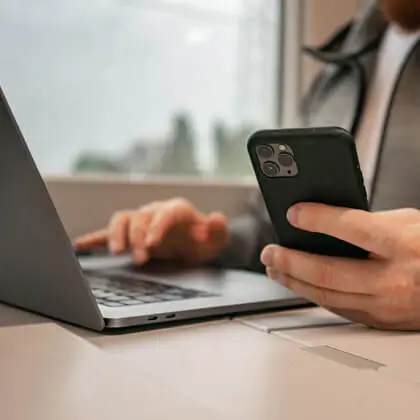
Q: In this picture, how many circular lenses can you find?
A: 3